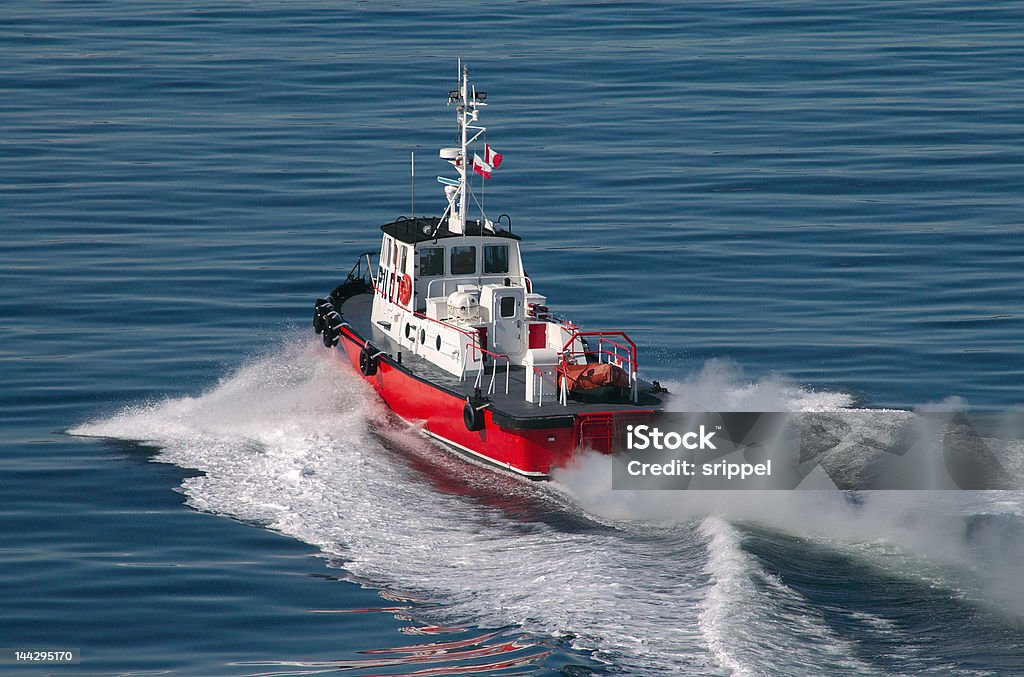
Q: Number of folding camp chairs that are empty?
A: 0